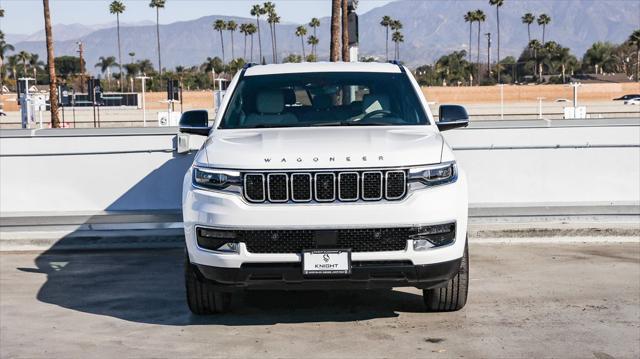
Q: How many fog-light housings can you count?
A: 2